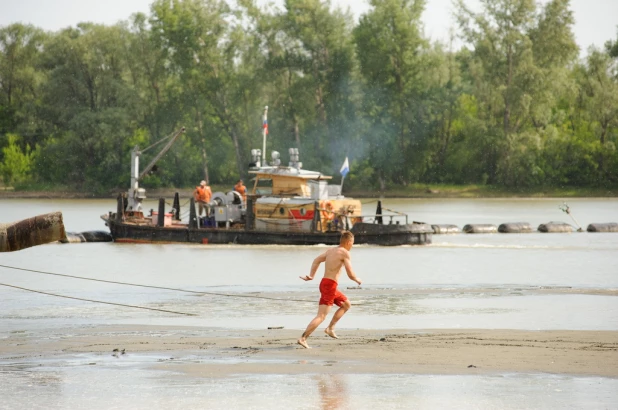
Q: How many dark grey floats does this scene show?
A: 5